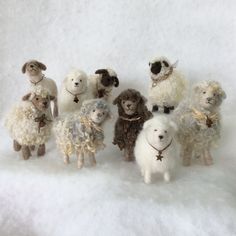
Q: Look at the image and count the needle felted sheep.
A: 9